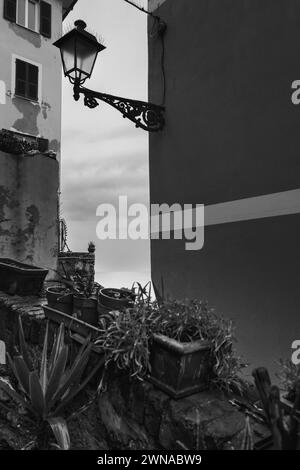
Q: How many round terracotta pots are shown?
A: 3